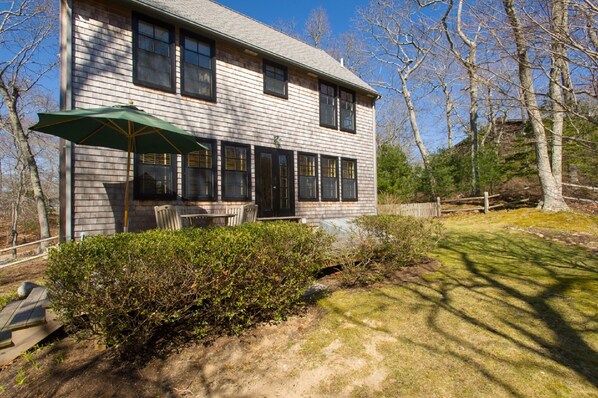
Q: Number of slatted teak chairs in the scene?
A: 3